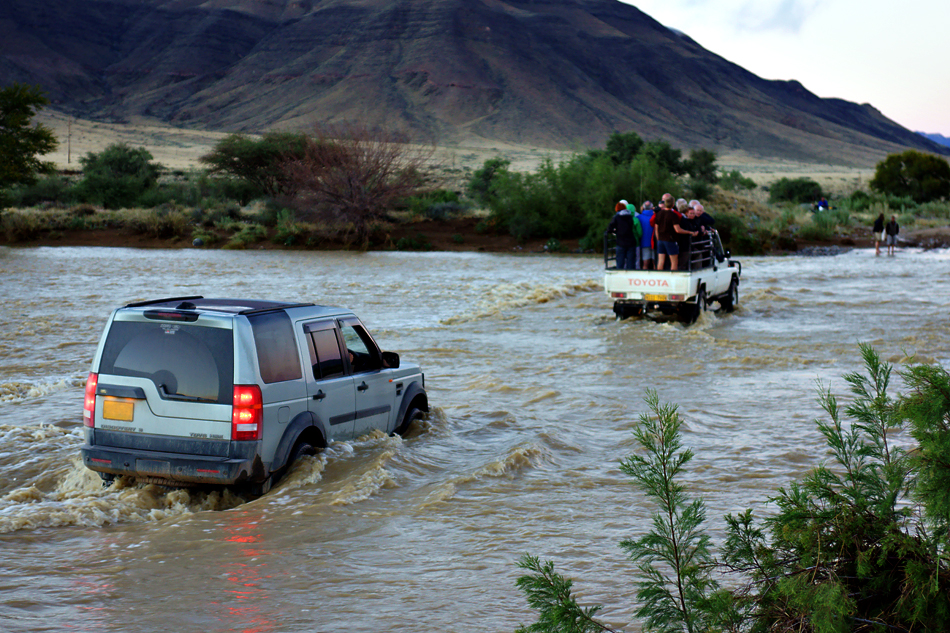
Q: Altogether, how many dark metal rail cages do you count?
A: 1